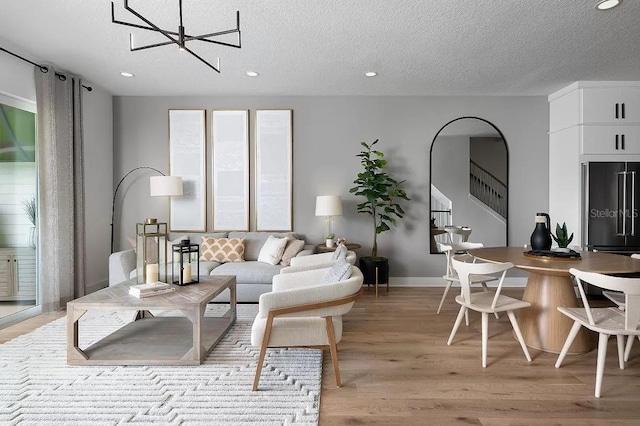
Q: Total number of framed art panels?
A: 3